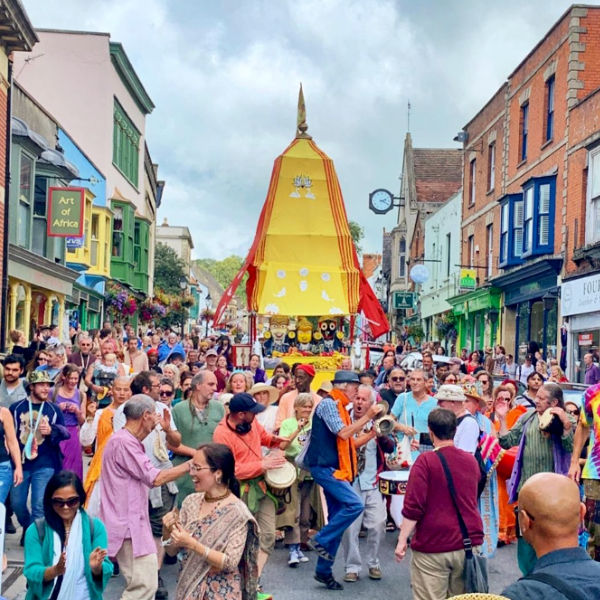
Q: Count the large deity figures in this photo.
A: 3